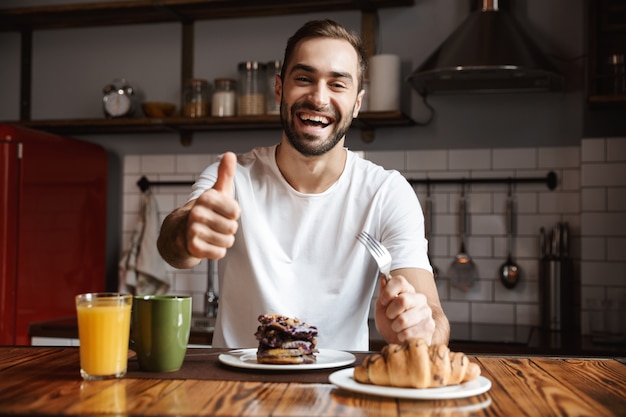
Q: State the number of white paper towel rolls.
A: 1